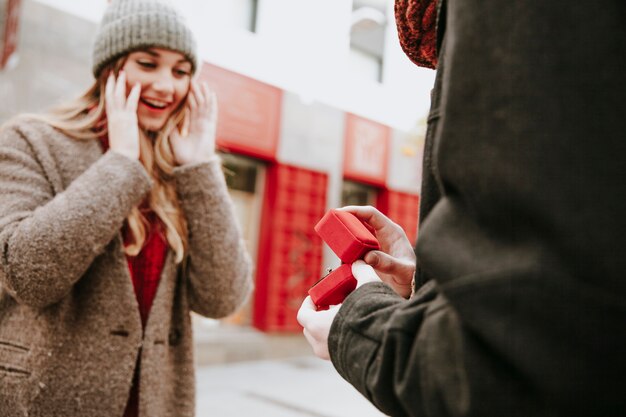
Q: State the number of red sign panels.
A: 2